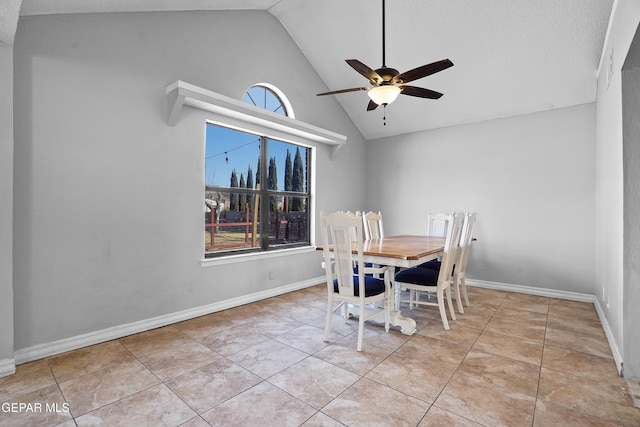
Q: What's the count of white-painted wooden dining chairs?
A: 6